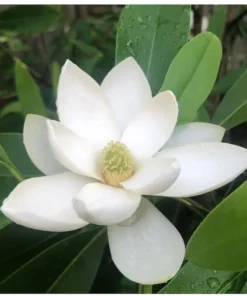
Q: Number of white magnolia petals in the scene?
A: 11